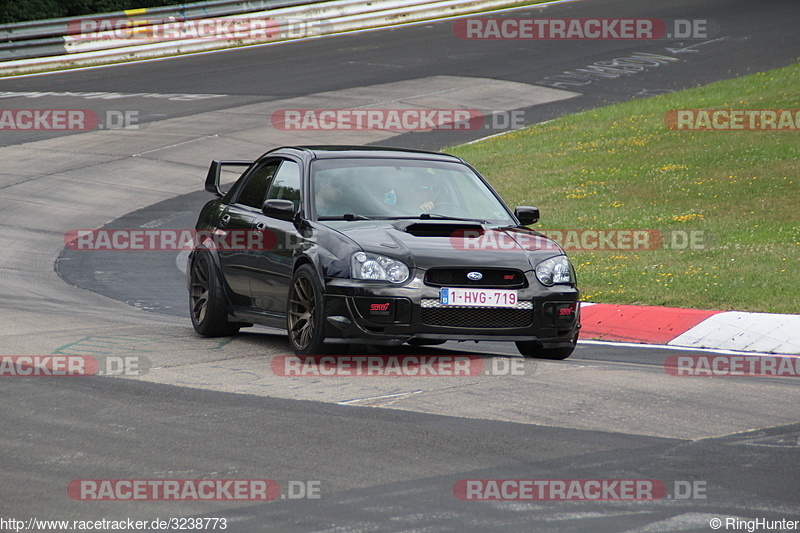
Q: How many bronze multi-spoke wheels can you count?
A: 2